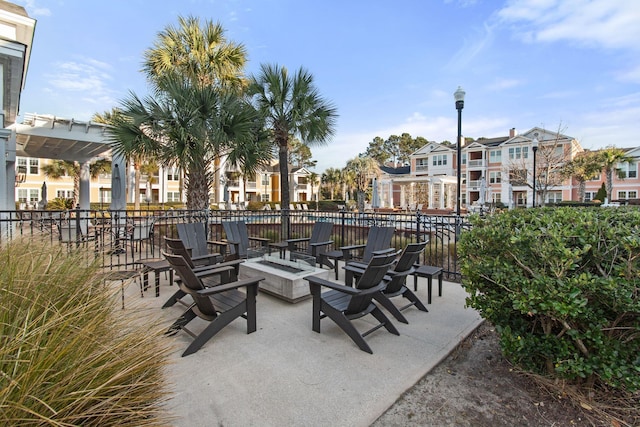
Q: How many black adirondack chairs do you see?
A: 8